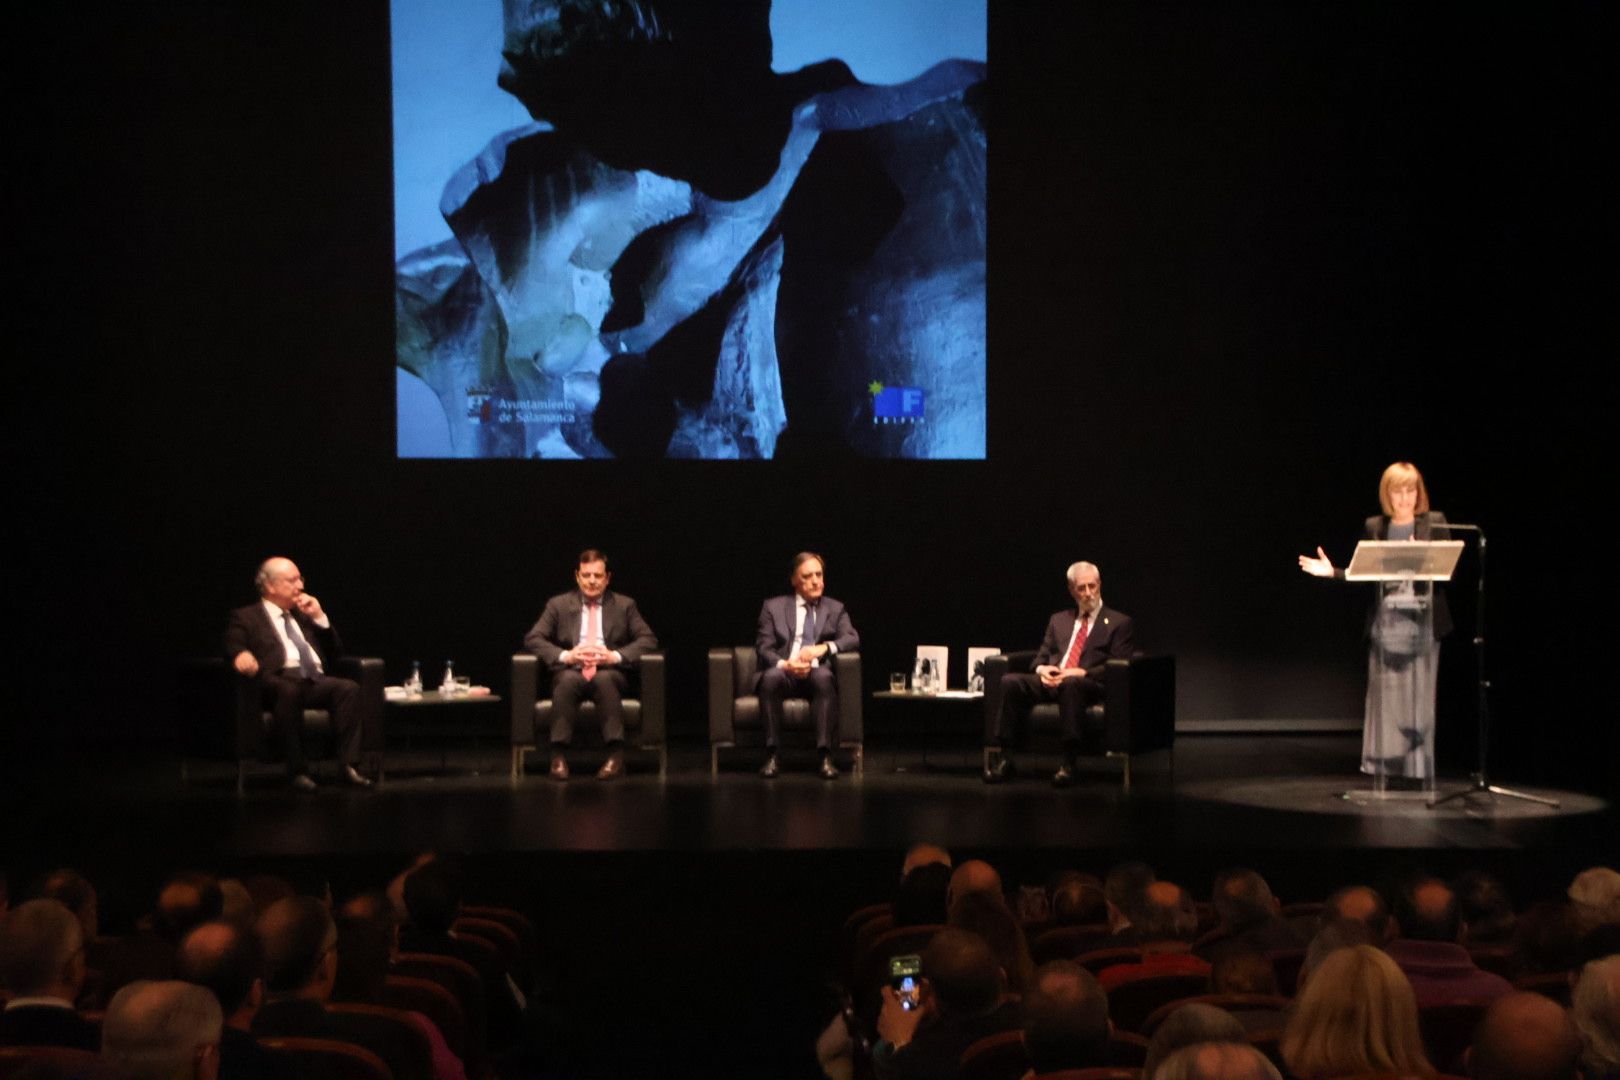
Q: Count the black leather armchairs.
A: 4